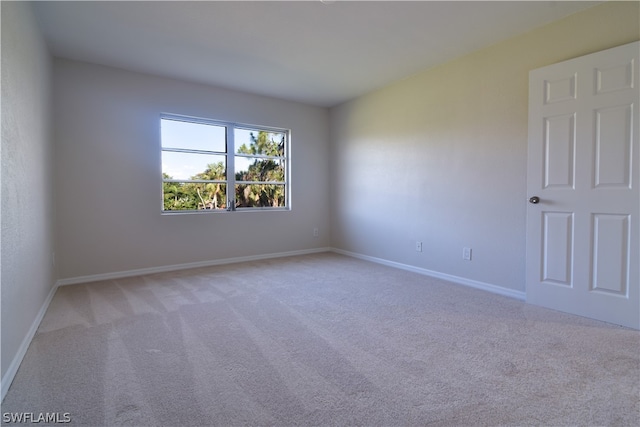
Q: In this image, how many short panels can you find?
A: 2